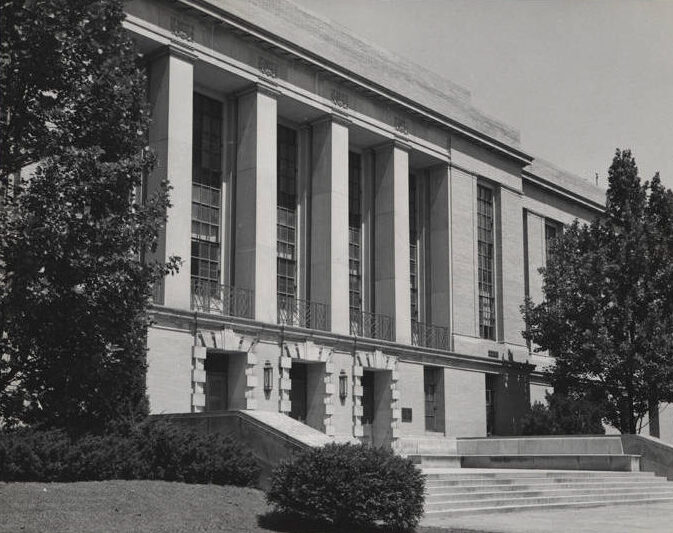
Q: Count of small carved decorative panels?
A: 4